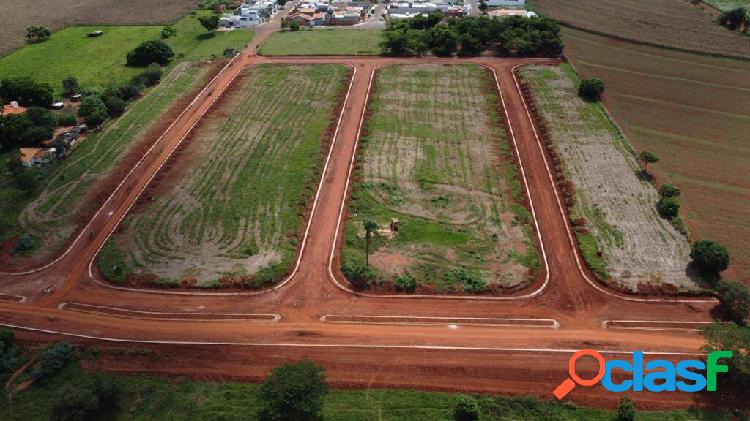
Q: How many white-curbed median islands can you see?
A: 4